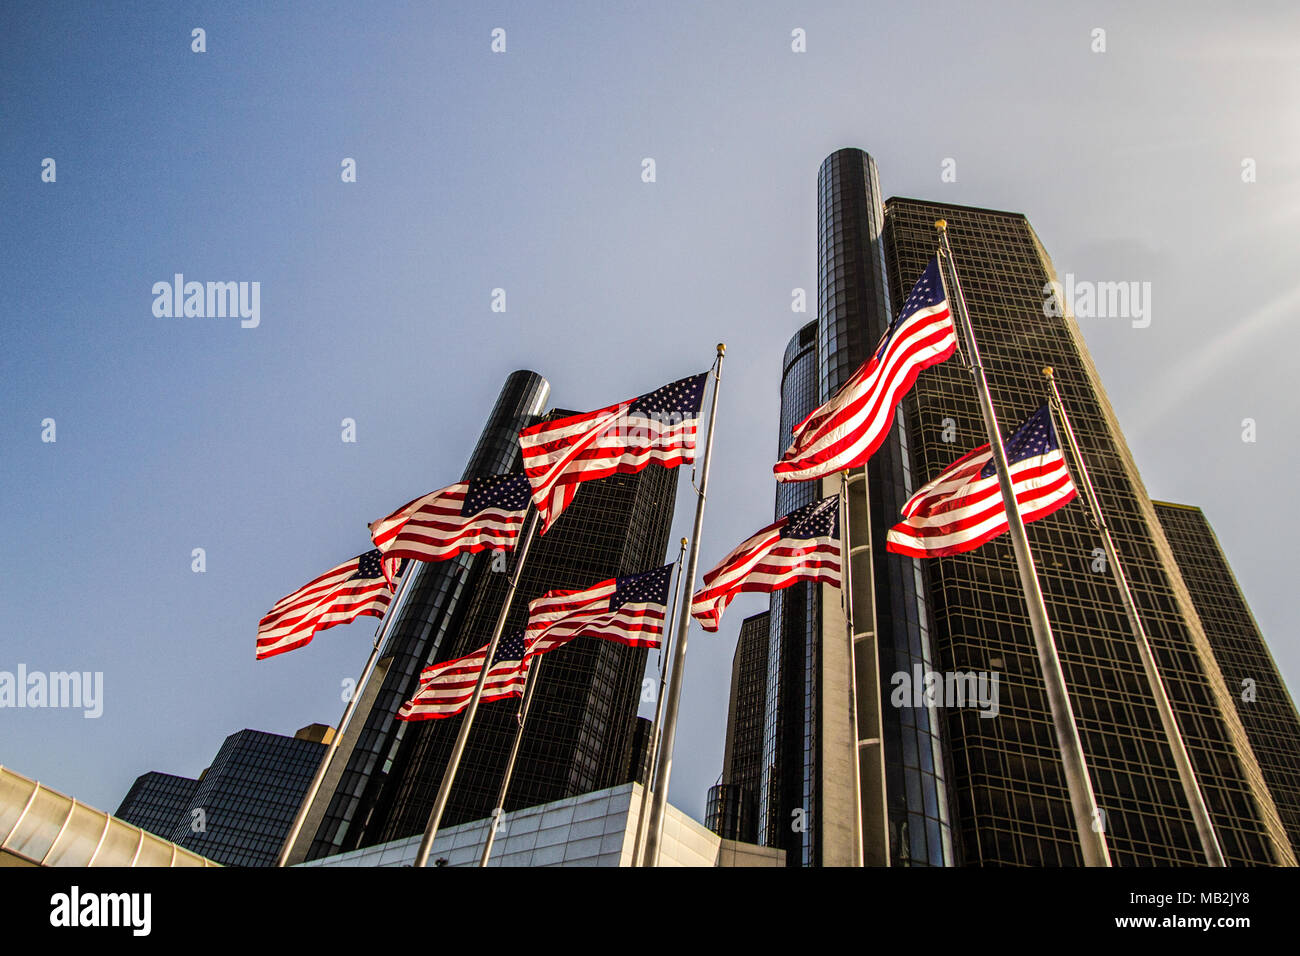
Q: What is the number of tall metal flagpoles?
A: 8